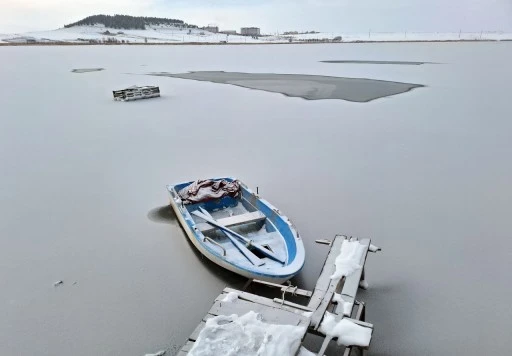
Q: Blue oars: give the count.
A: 2